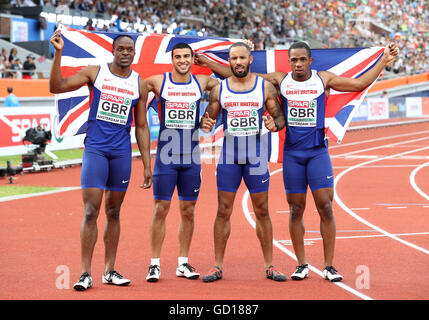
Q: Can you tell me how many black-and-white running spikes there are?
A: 6